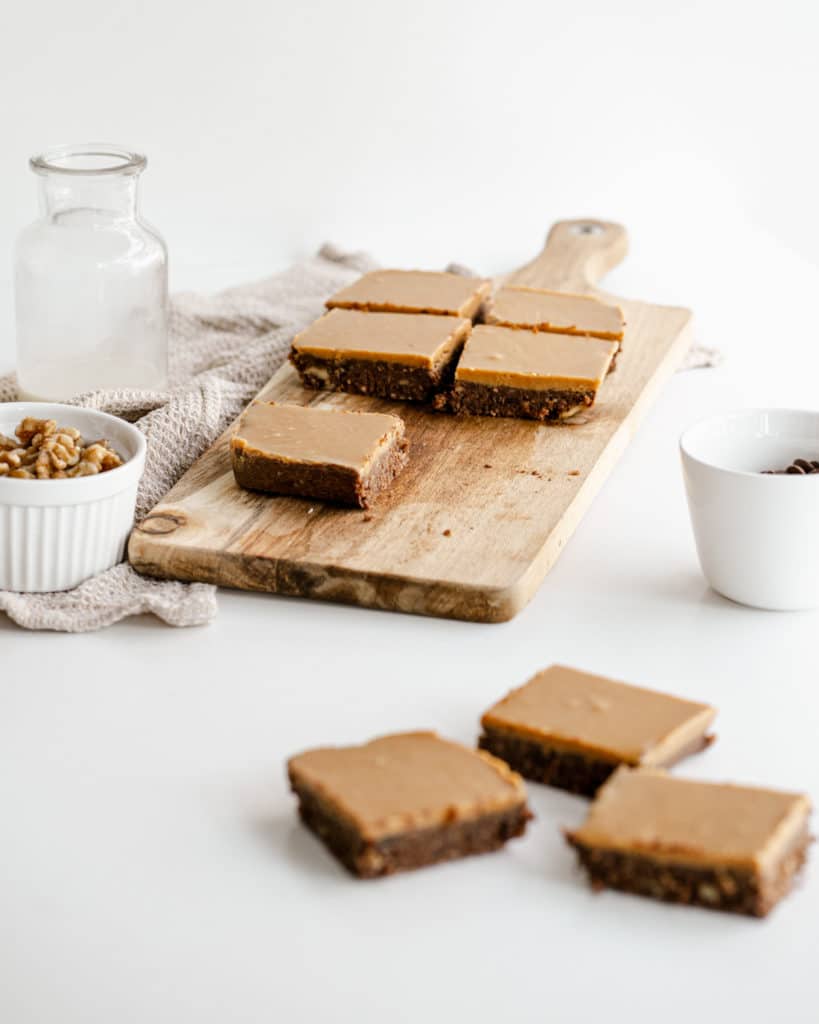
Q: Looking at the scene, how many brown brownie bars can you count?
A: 8